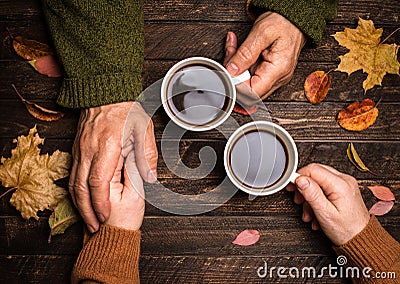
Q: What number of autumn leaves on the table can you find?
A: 13